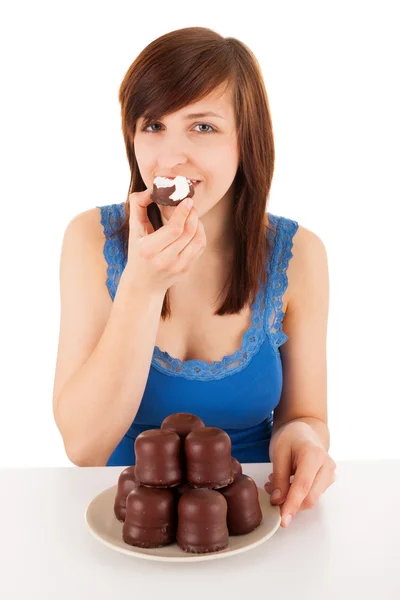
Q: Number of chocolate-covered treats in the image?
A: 9